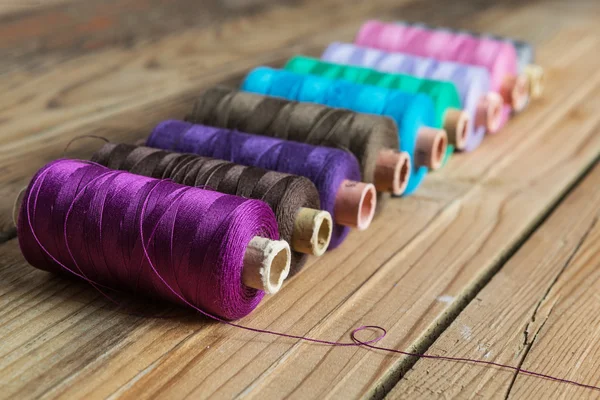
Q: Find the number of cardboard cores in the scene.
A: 9